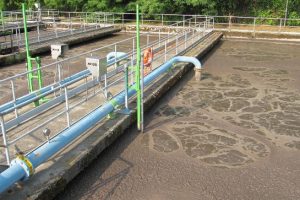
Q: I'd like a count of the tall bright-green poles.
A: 2